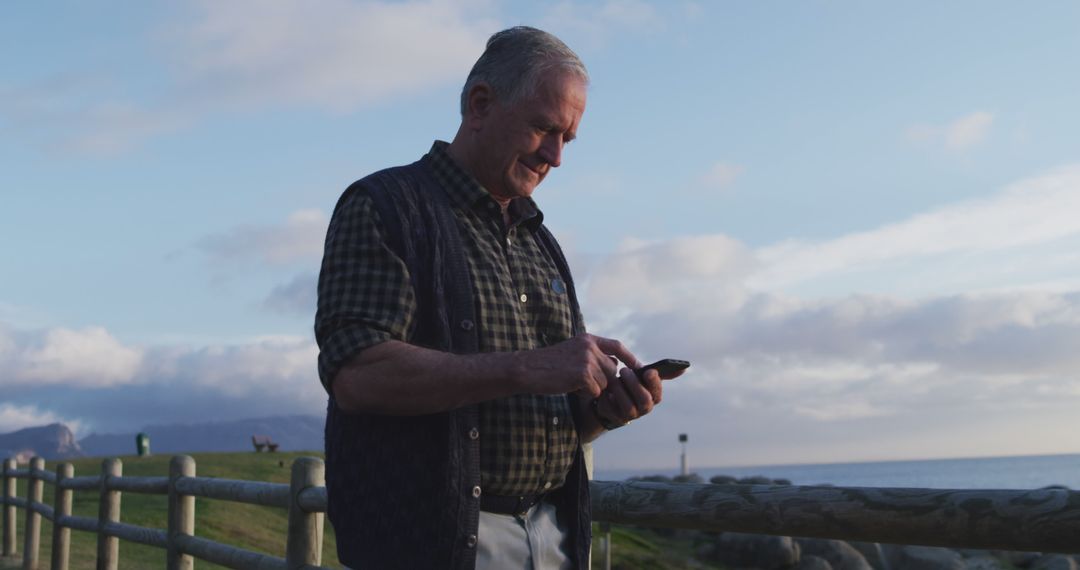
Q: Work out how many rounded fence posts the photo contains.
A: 6